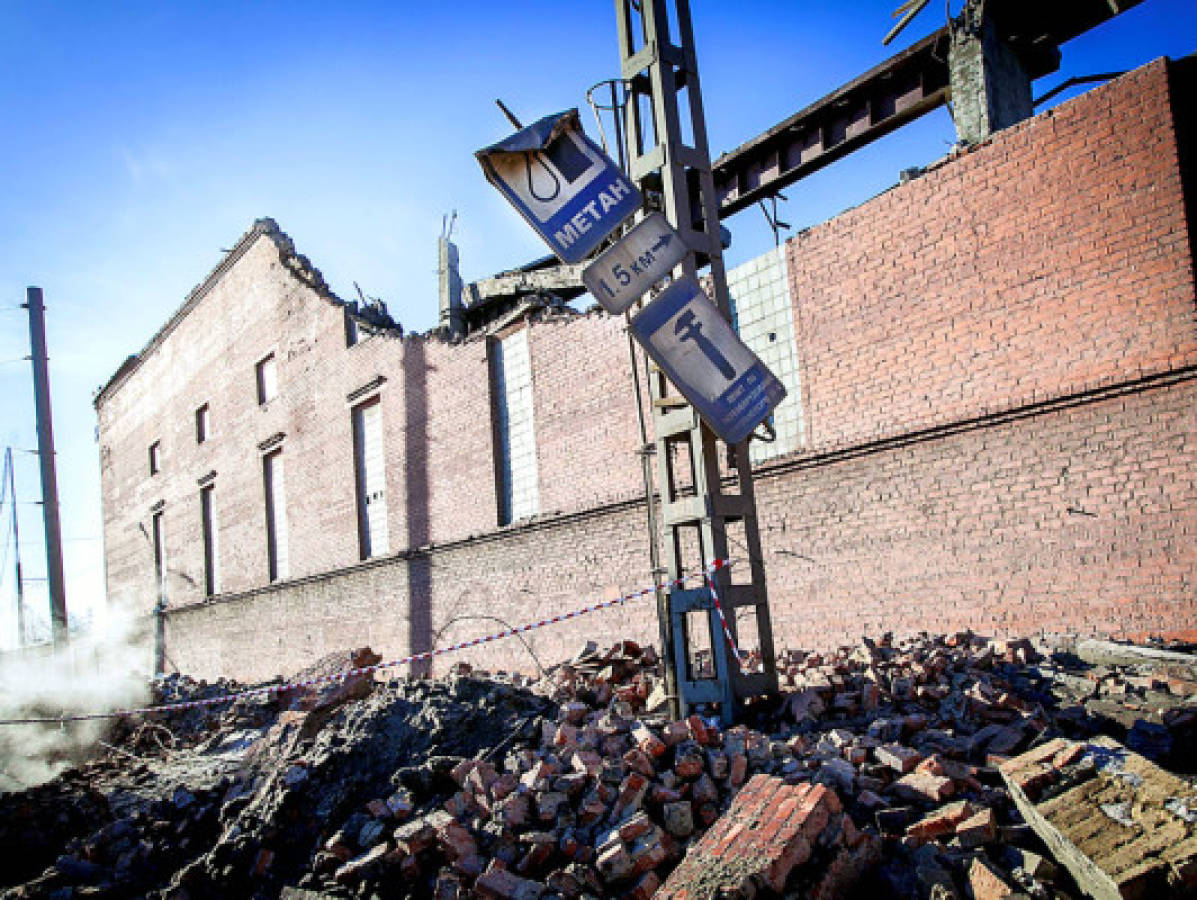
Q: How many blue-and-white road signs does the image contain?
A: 2